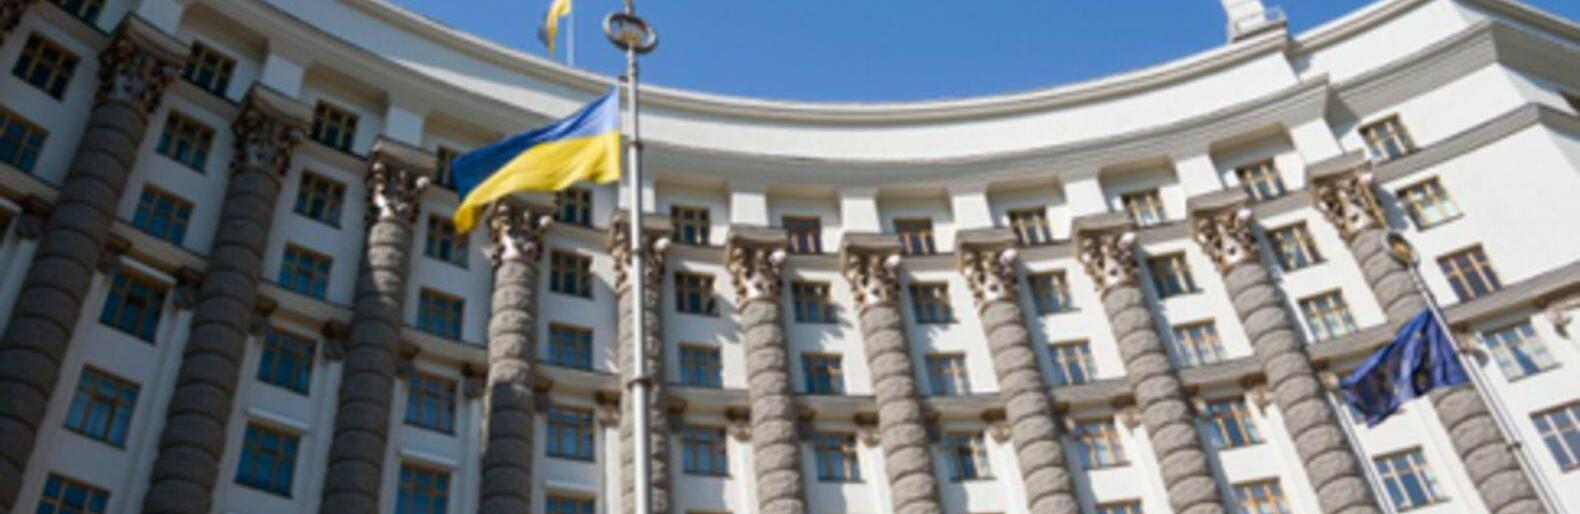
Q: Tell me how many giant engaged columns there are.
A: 11